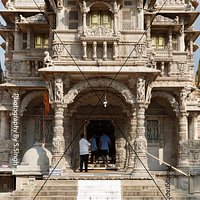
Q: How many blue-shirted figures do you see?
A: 2